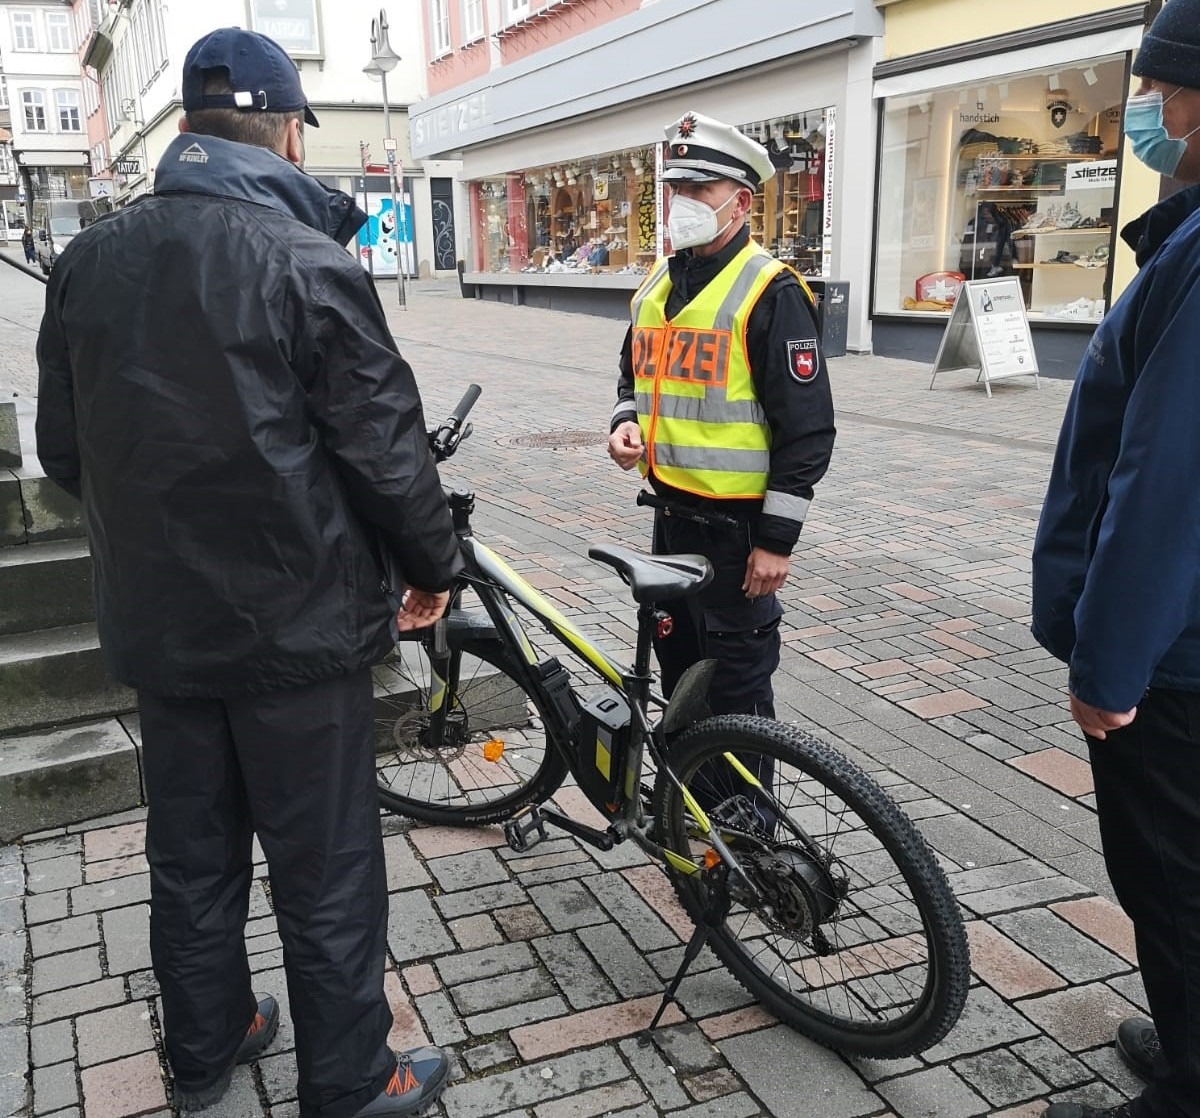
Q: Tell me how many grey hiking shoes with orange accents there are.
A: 2